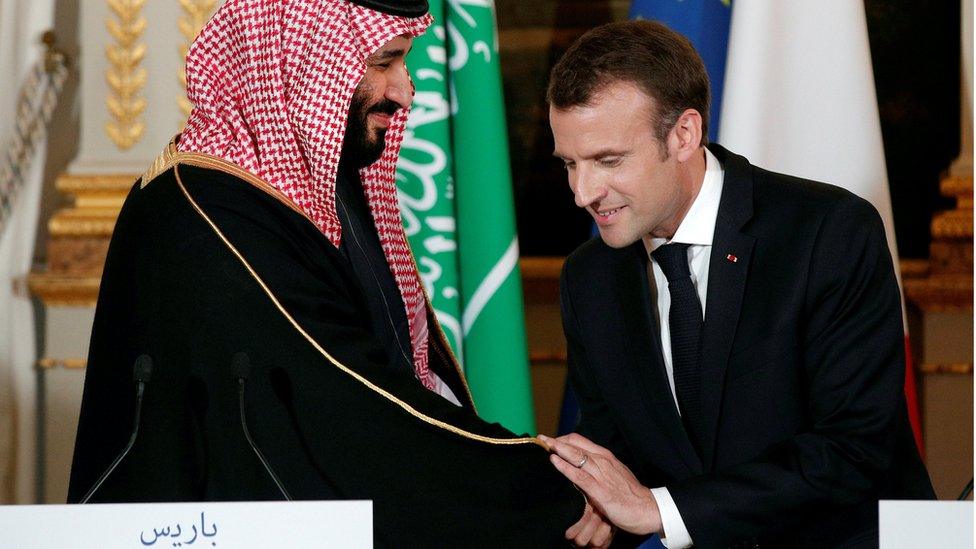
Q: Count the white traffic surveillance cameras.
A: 0